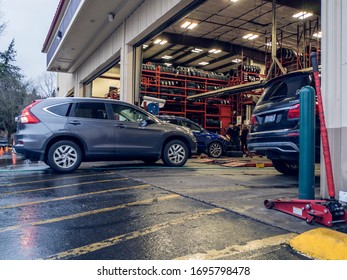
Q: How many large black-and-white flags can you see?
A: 0